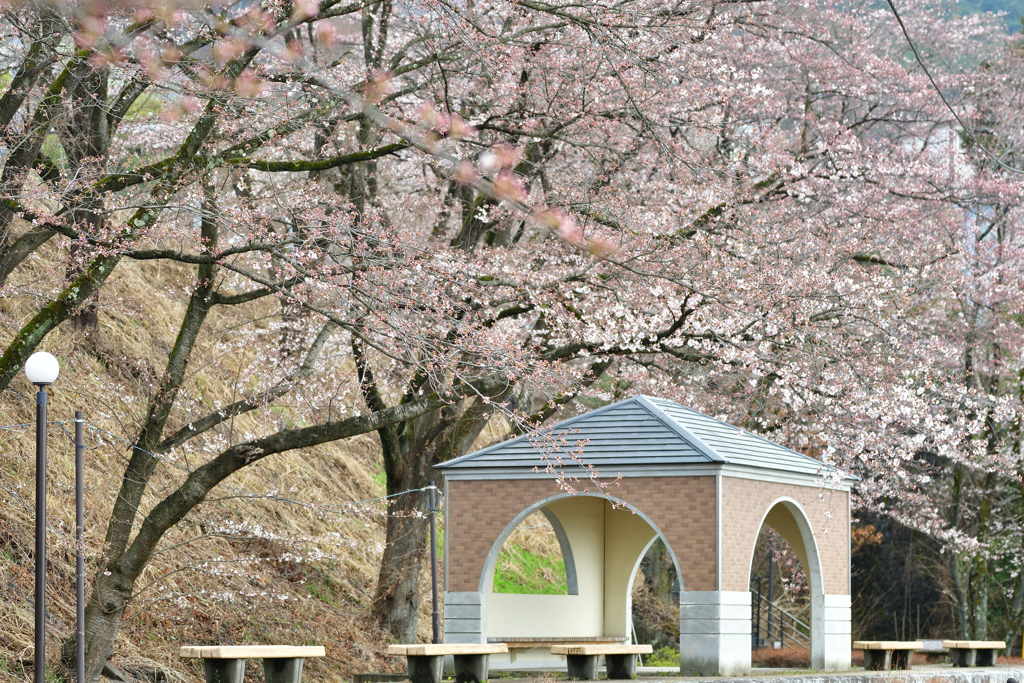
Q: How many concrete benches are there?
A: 5